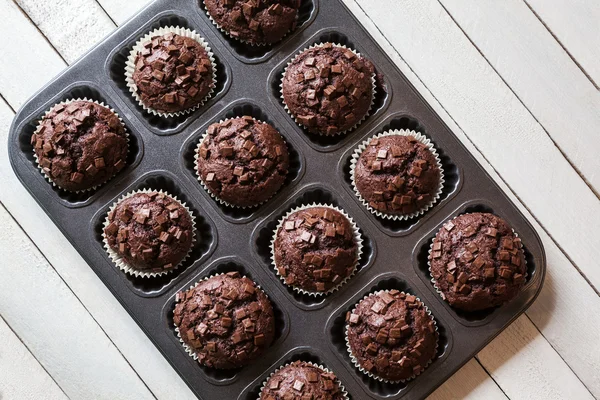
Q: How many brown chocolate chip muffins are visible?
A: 12